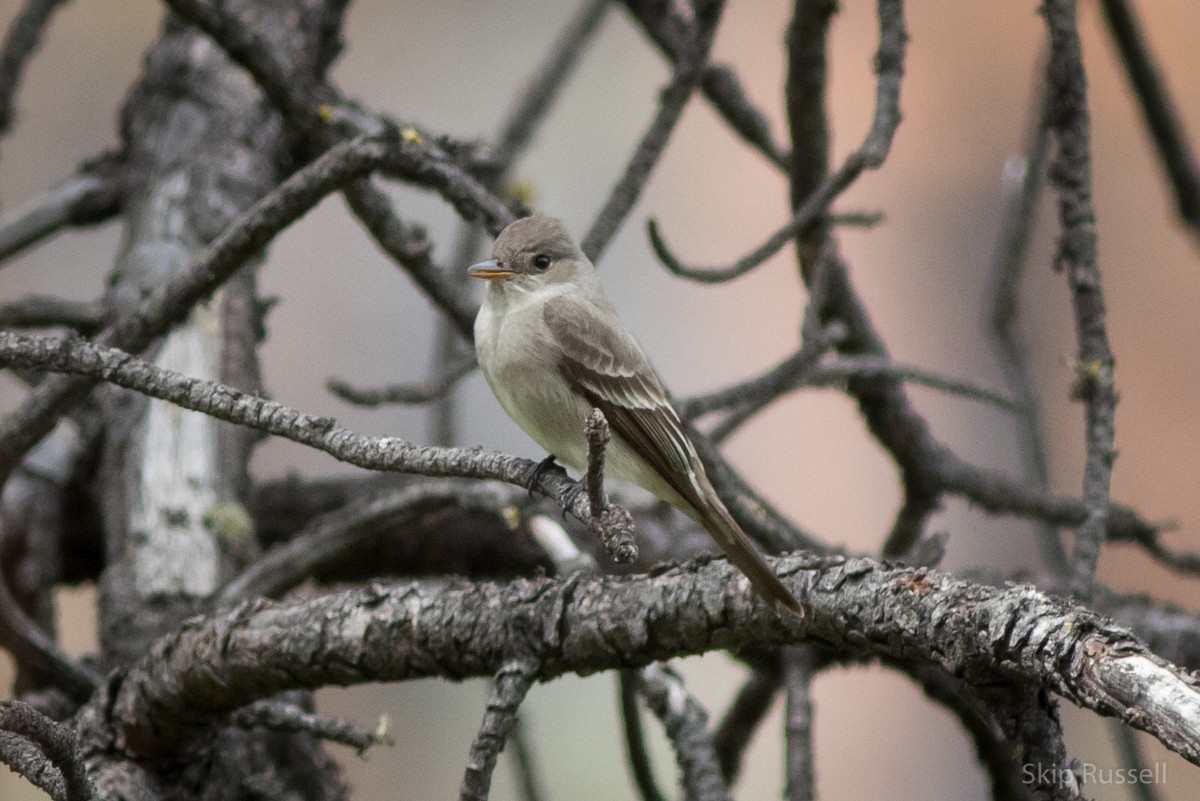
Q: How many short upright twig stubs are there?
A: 1